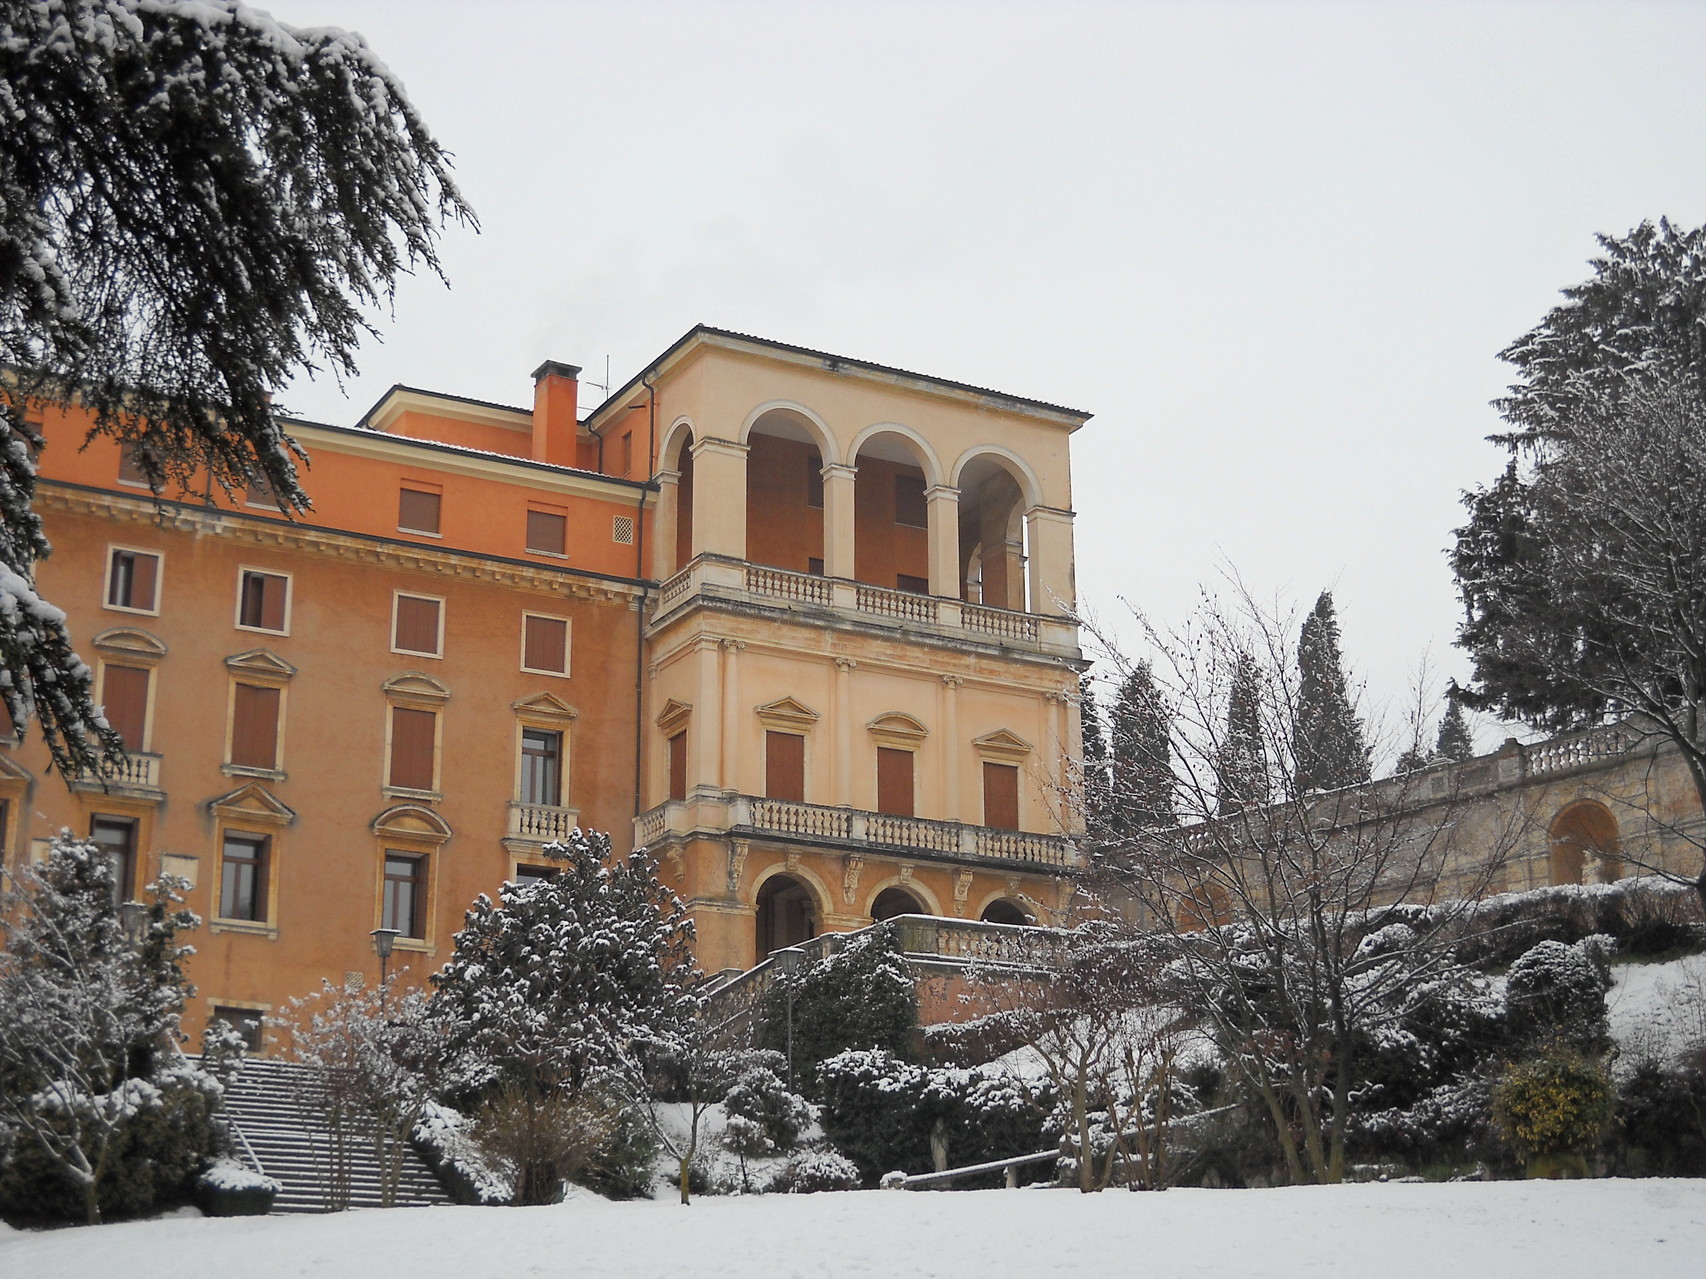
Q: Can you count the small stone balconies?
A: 2